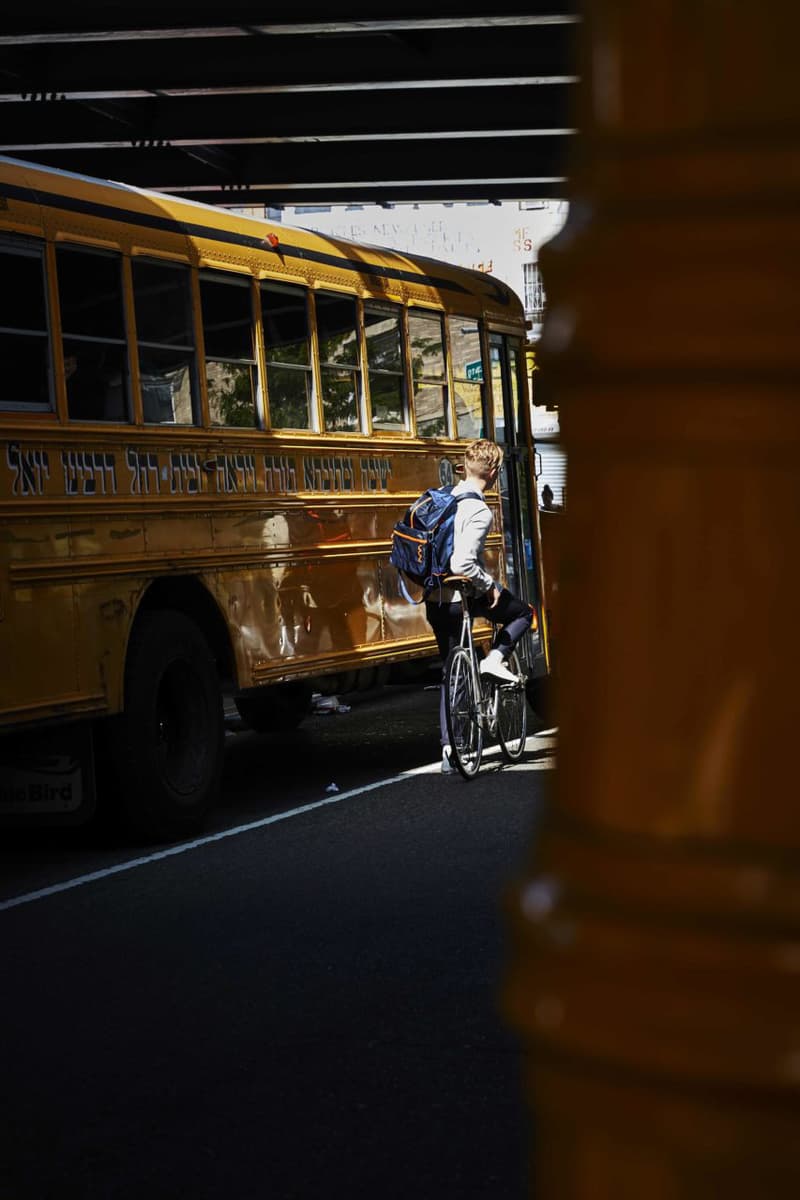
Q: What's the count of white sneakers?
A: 2